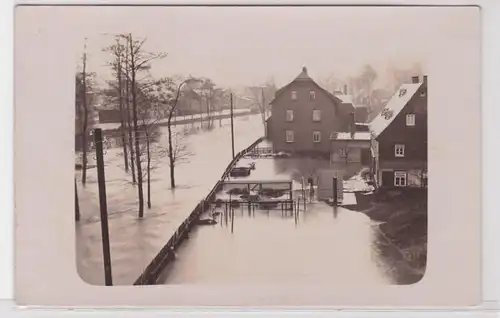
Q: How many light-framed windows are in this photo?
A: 9